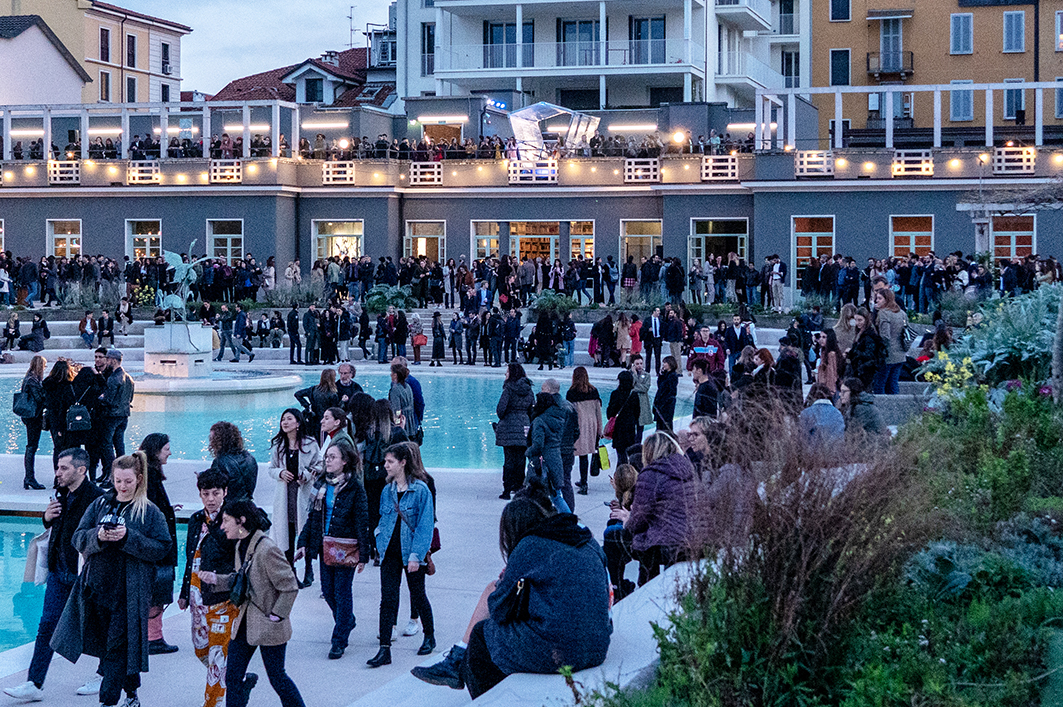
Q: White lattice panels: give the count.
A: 11